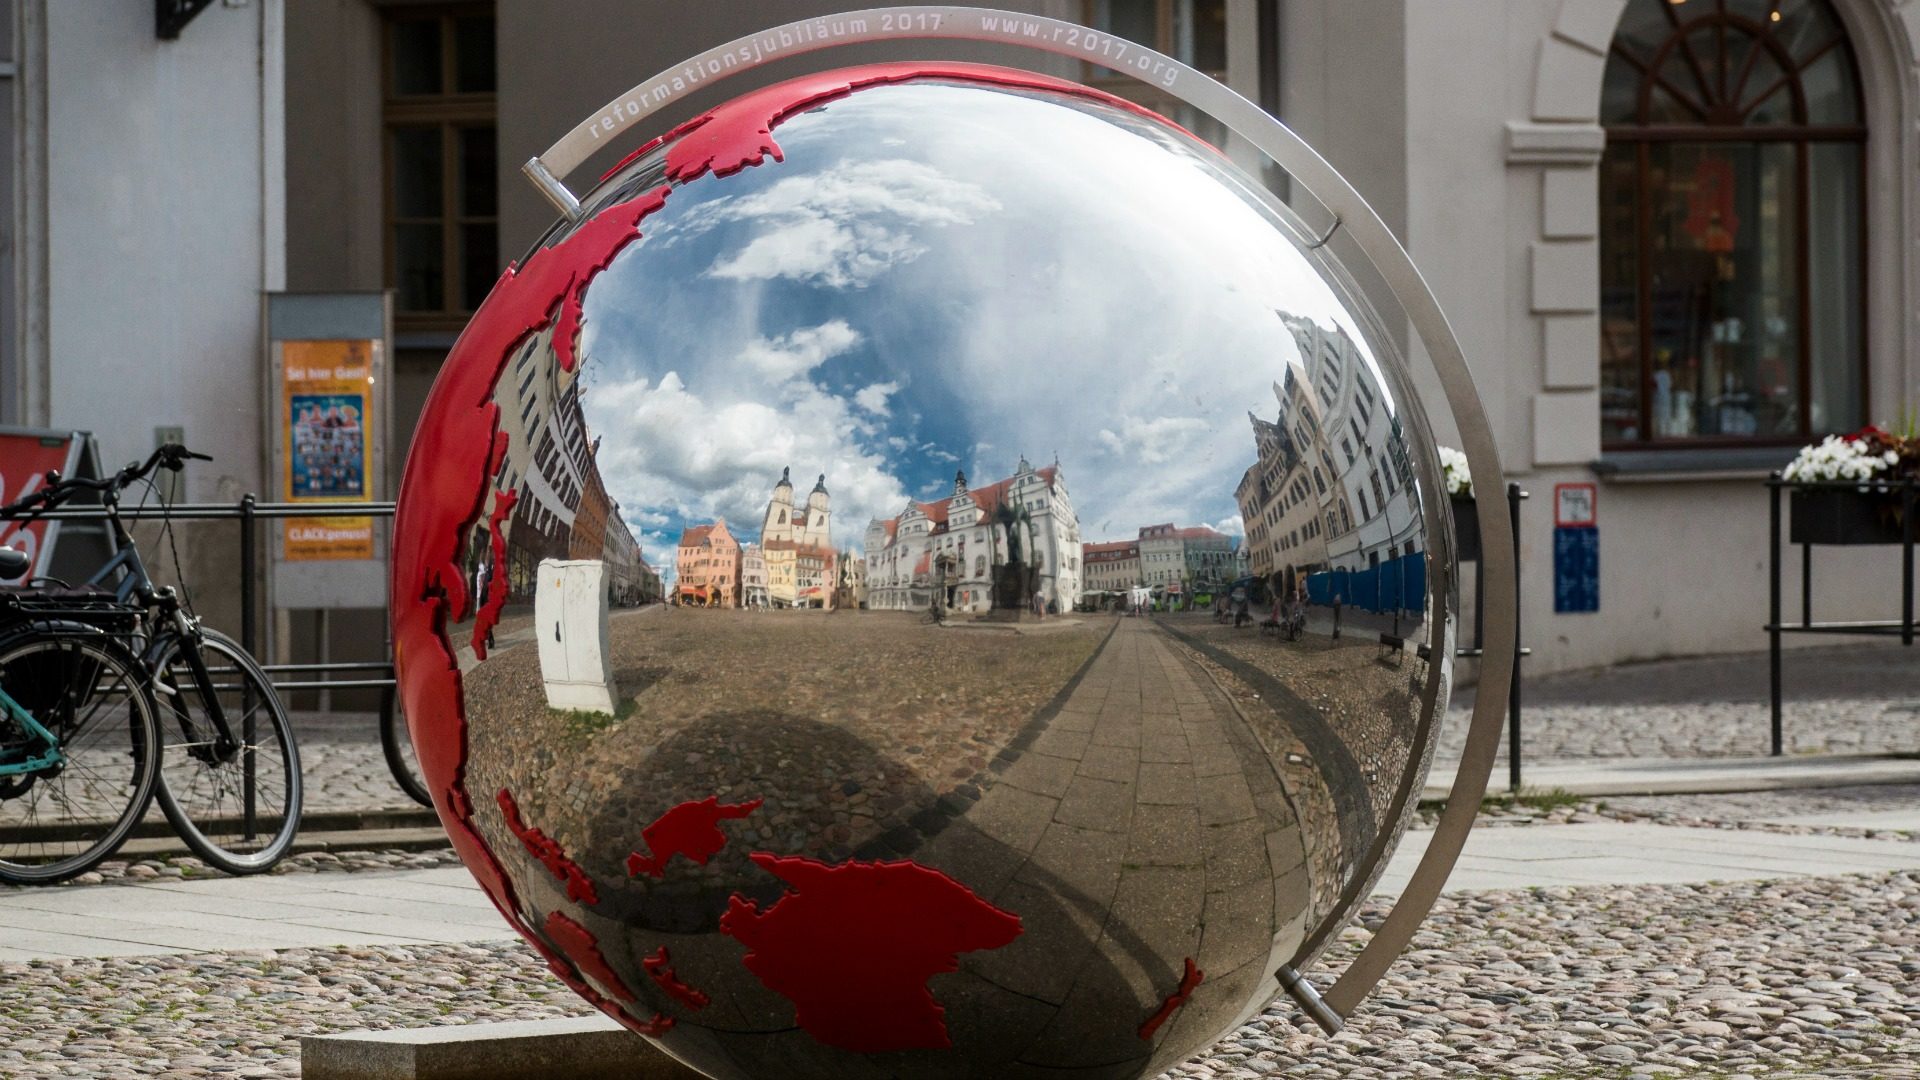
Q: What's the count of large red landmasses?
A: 3